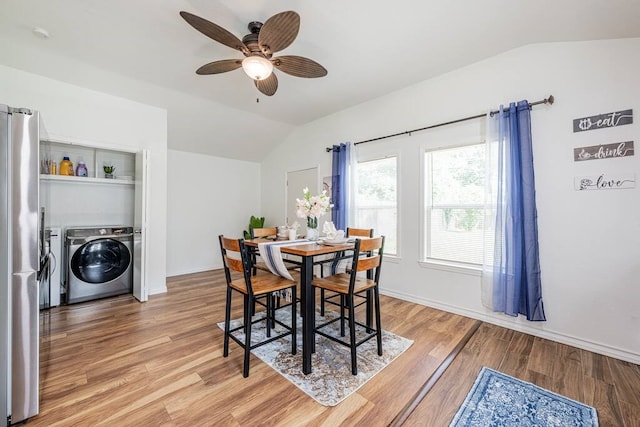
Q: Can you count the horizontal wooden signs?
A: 3